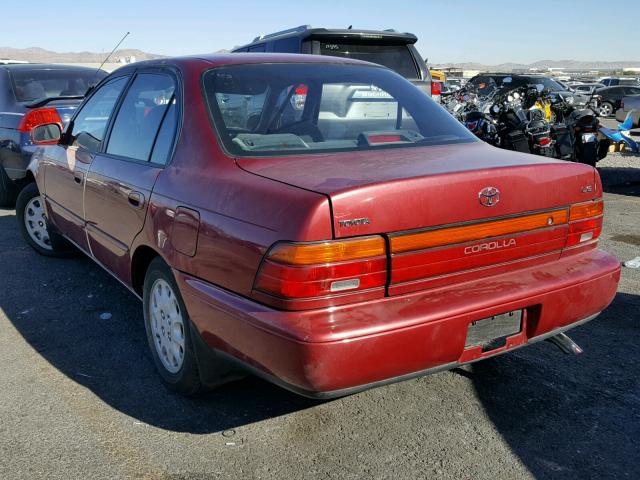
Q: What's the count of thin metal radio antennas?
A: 1